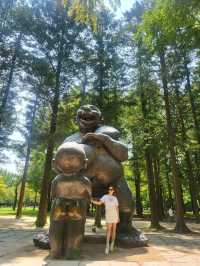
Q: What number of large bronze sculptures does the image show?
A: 2